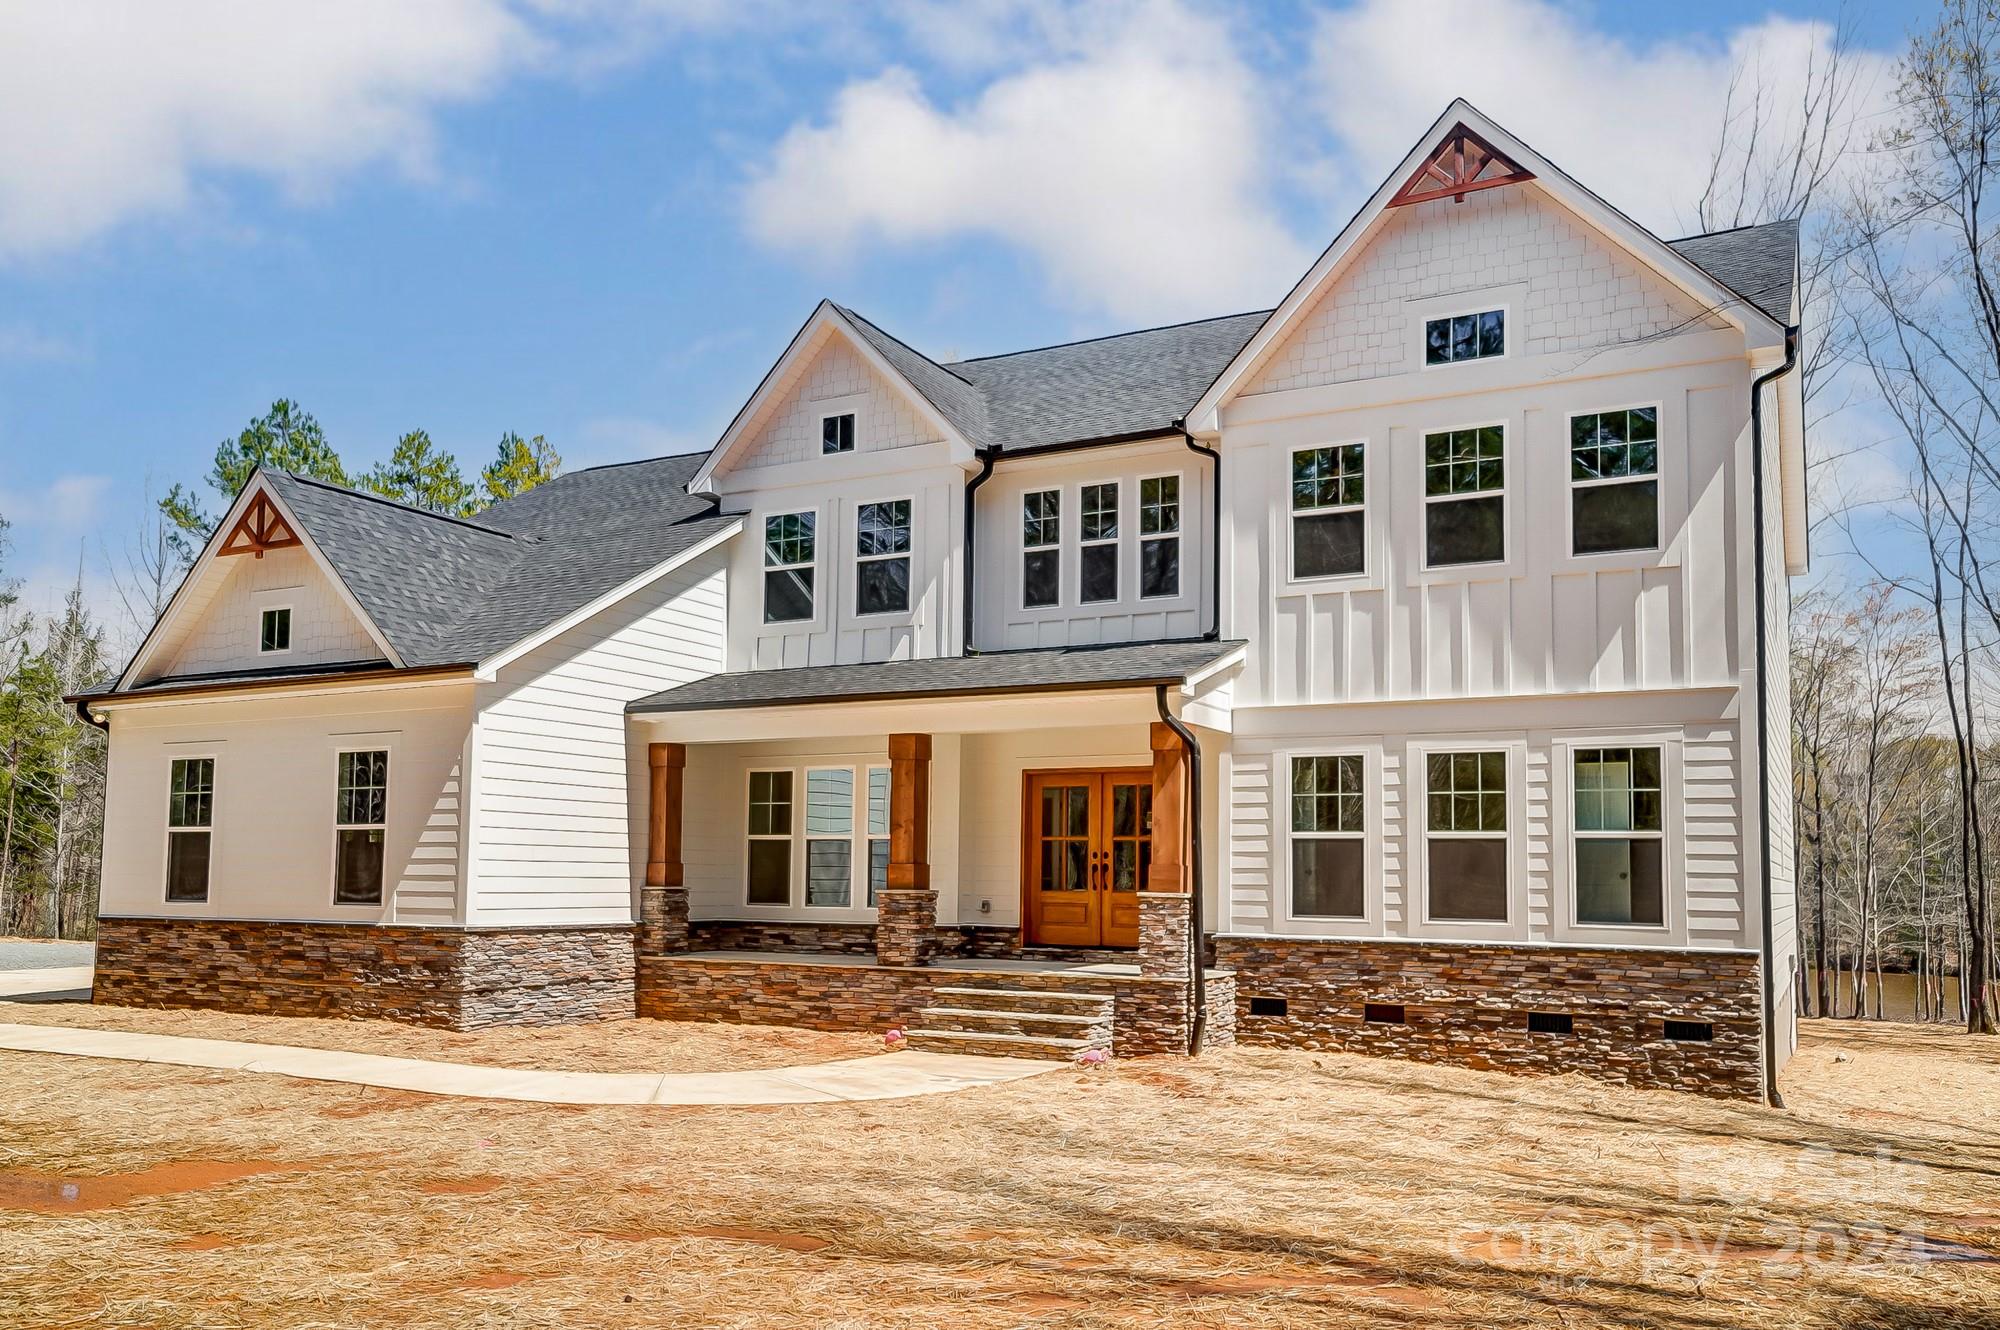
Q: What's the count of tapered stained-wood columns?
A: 3